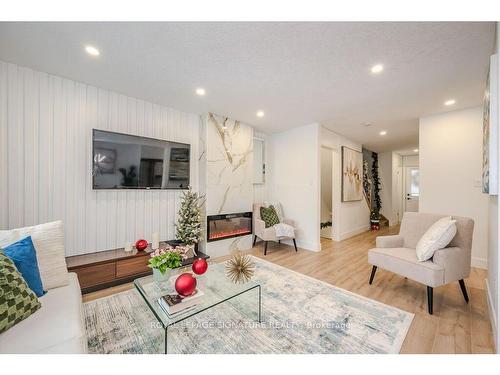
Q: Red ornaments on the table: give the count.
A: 2